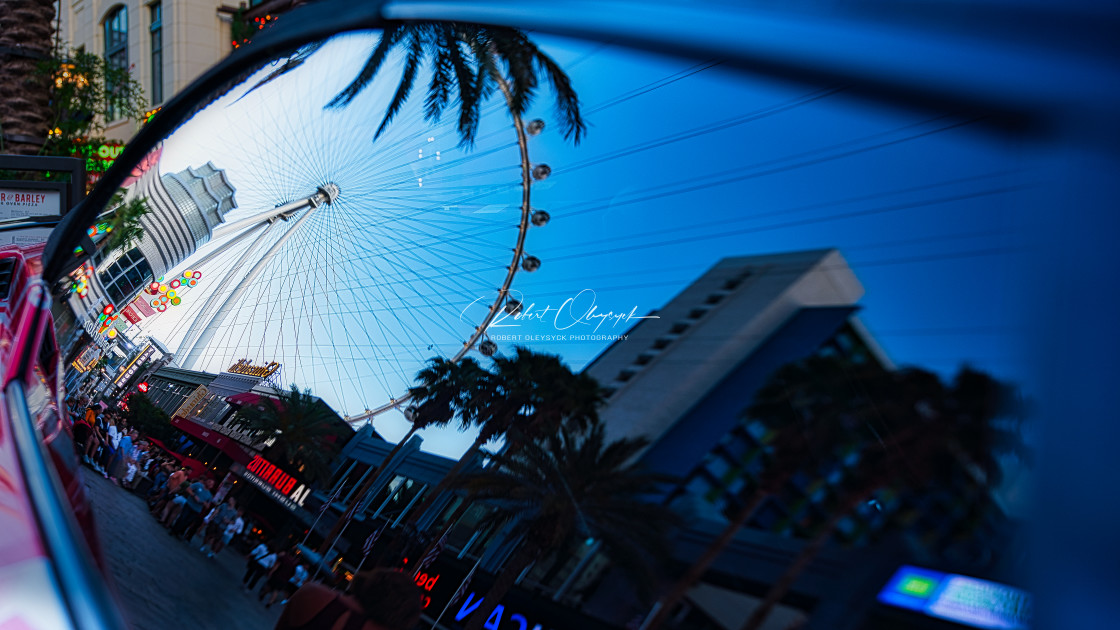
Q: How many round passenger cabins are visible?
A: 7